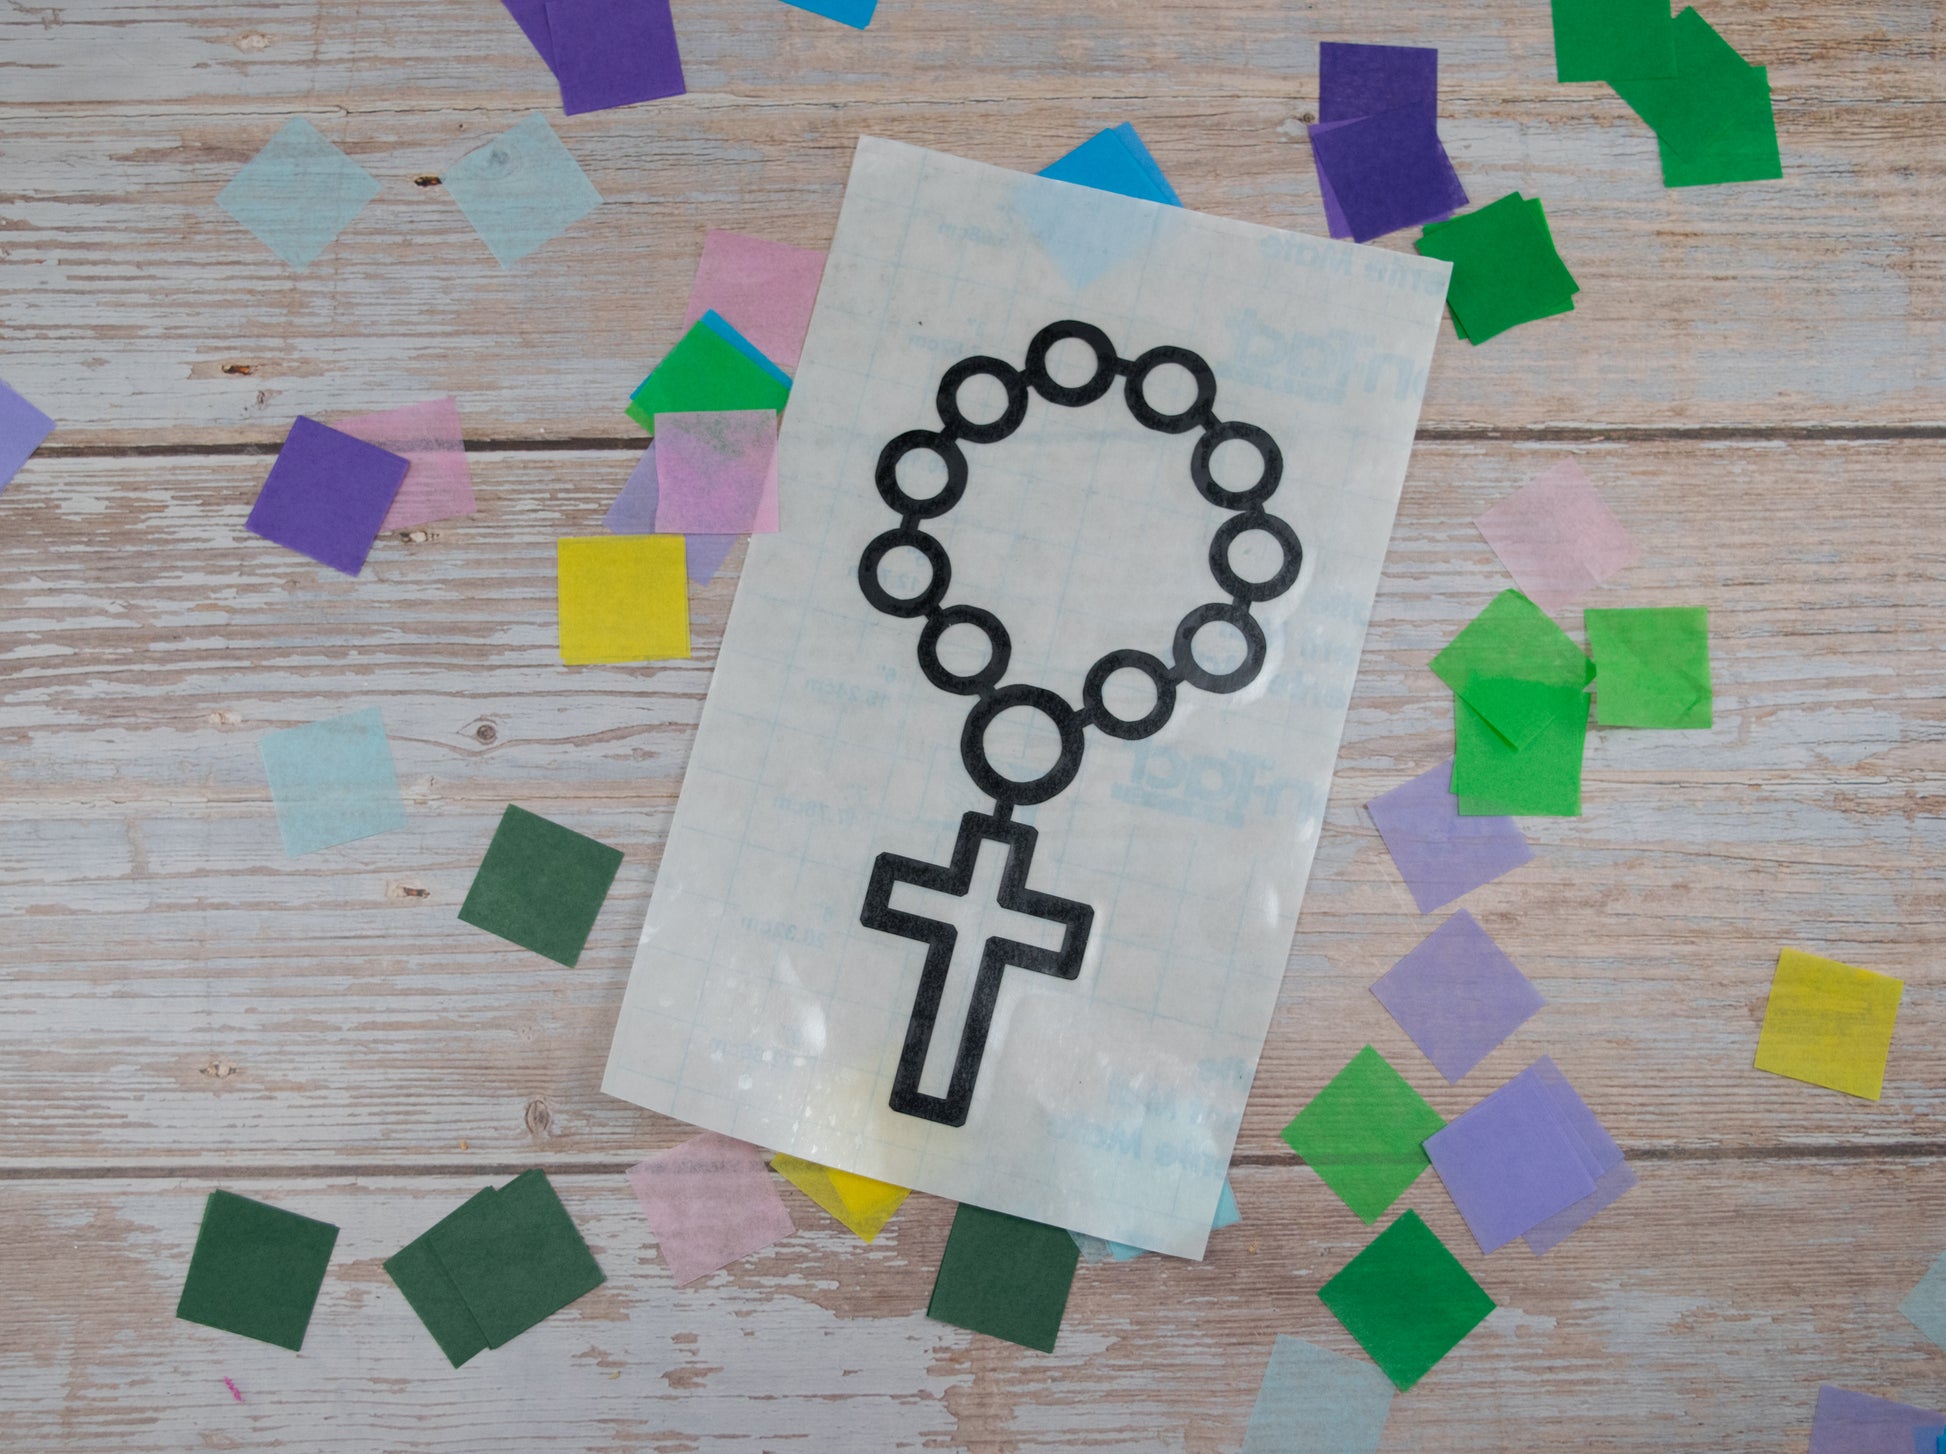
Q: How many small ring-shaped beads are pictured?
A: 10